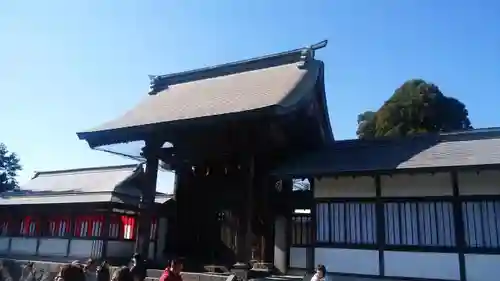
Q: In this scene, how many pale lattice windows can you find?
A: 3